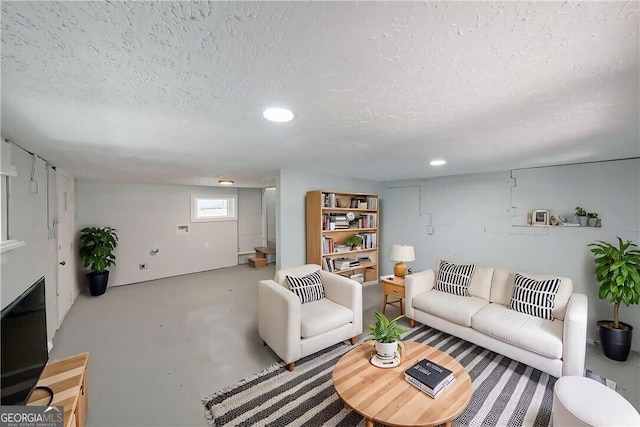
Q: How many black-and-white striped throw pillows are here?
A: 3